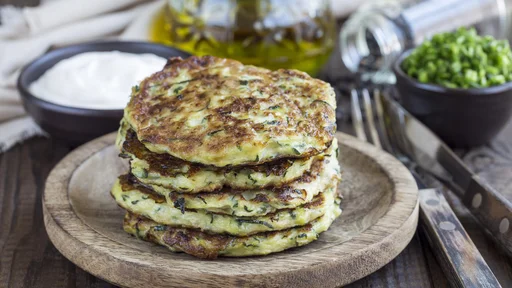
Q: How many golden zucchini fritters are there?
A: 5